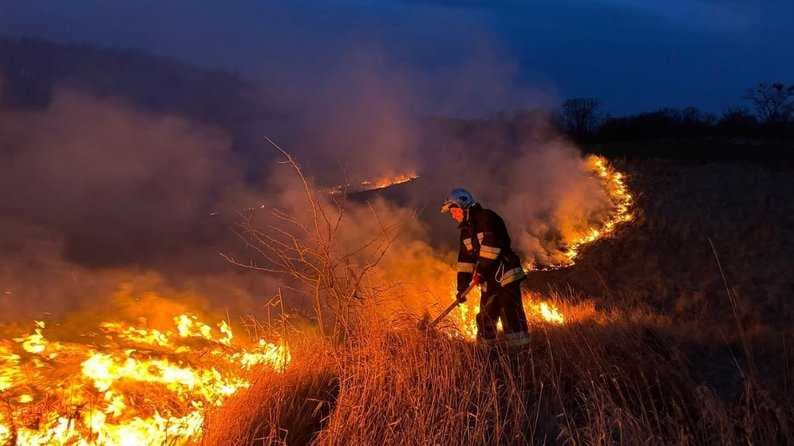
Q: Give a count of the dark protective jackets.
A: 1